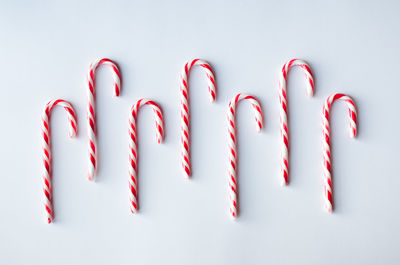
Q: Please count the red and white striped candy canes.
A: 7